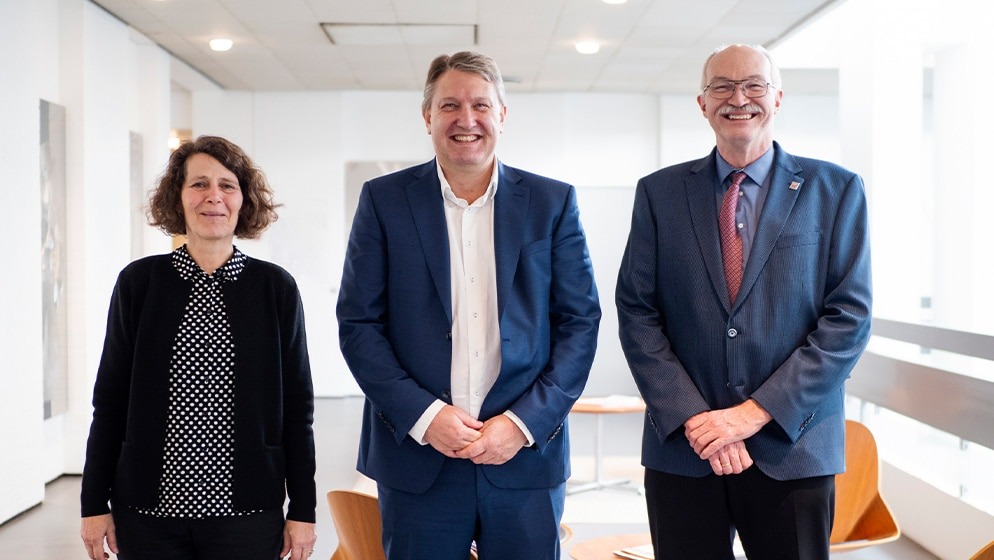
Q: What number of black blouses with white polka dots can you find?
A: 1